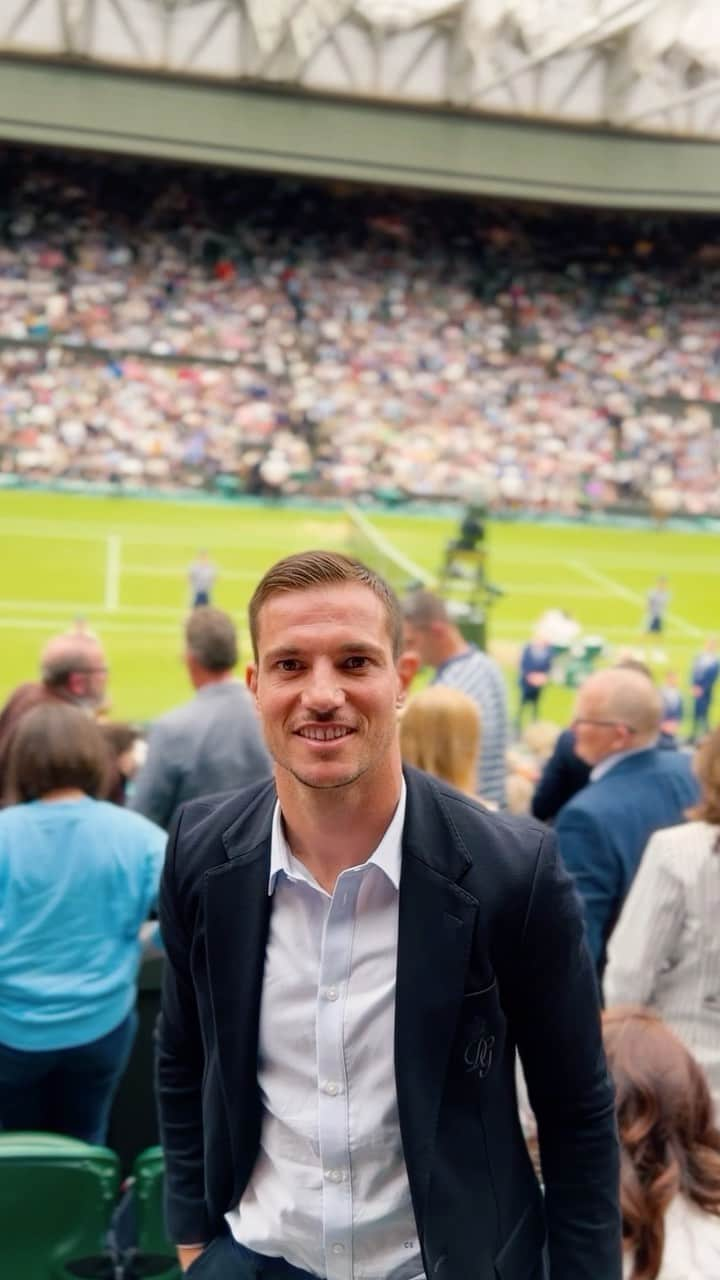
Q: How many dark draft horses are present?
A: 0